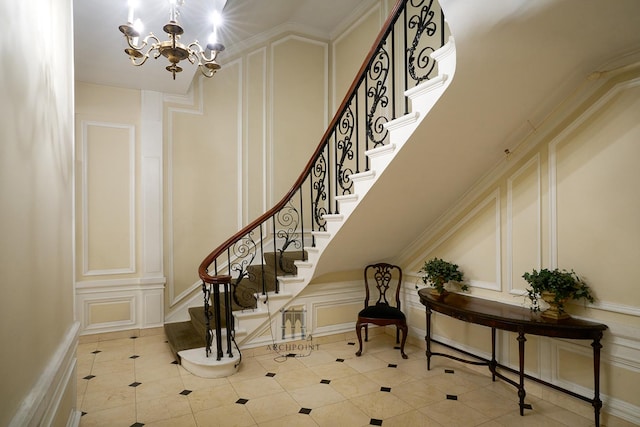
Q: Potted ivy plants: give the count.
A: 2